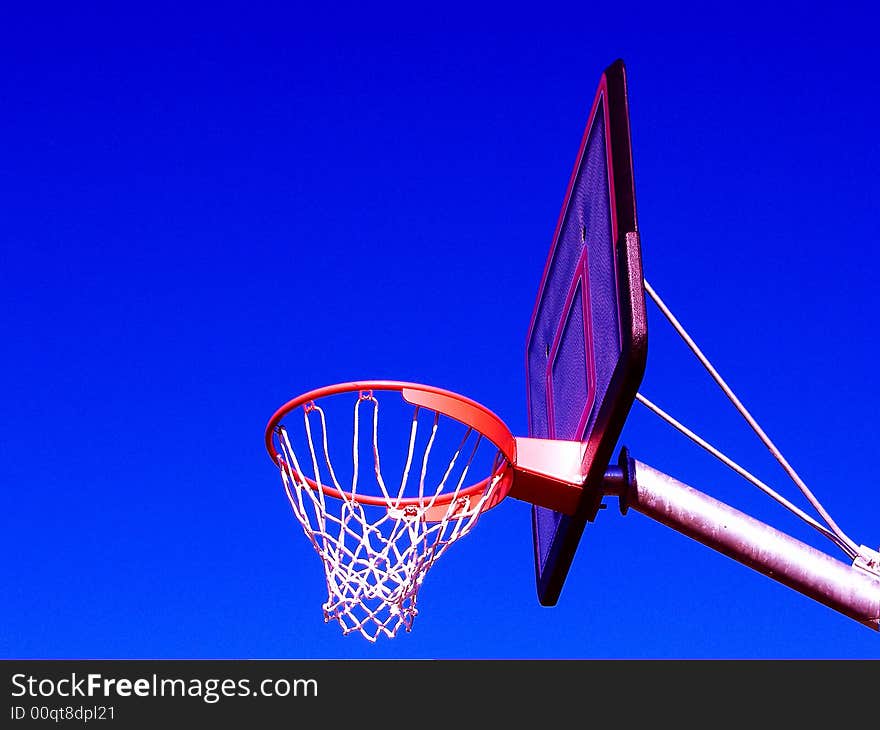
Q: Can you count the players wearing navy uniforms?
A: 0